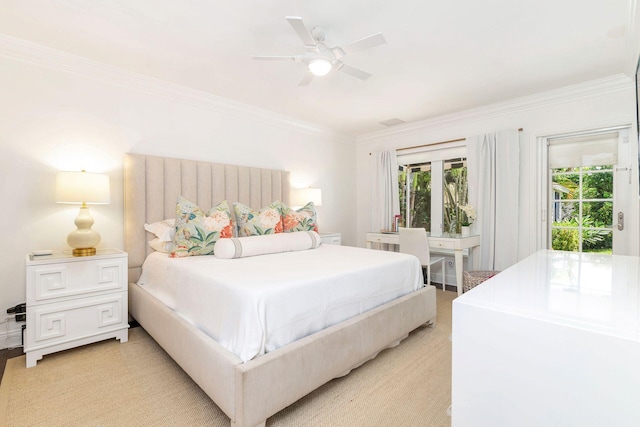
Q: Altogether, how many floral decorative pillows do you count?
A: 3